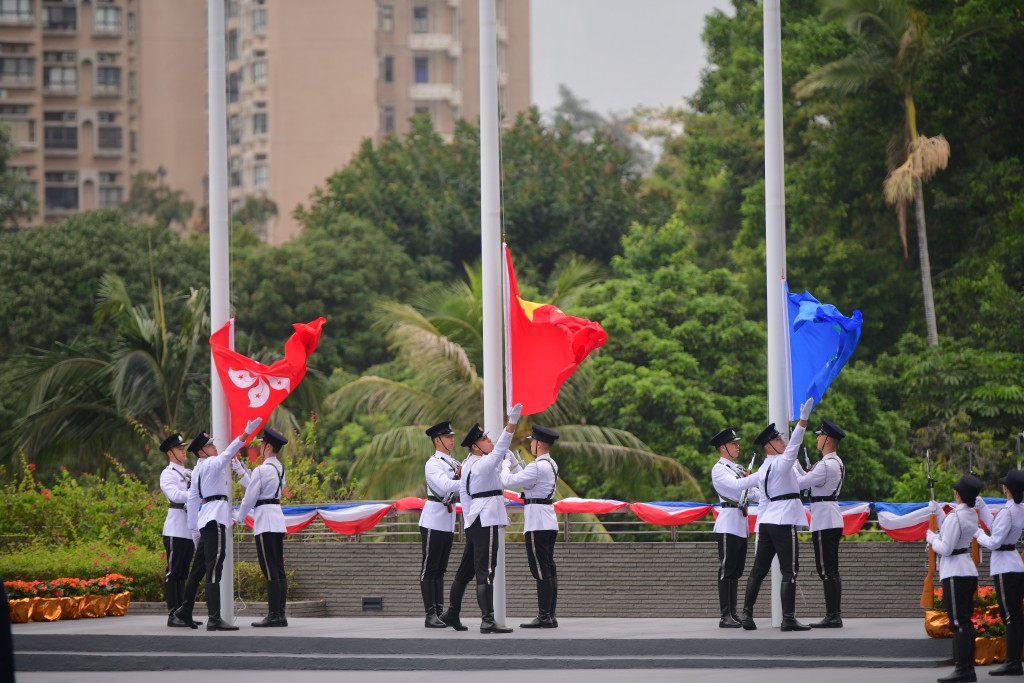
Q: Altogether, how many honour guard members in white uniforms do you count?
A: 11